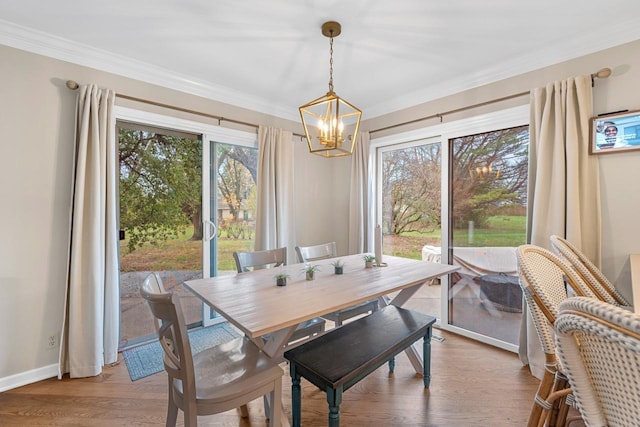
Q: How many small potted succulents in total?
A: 4